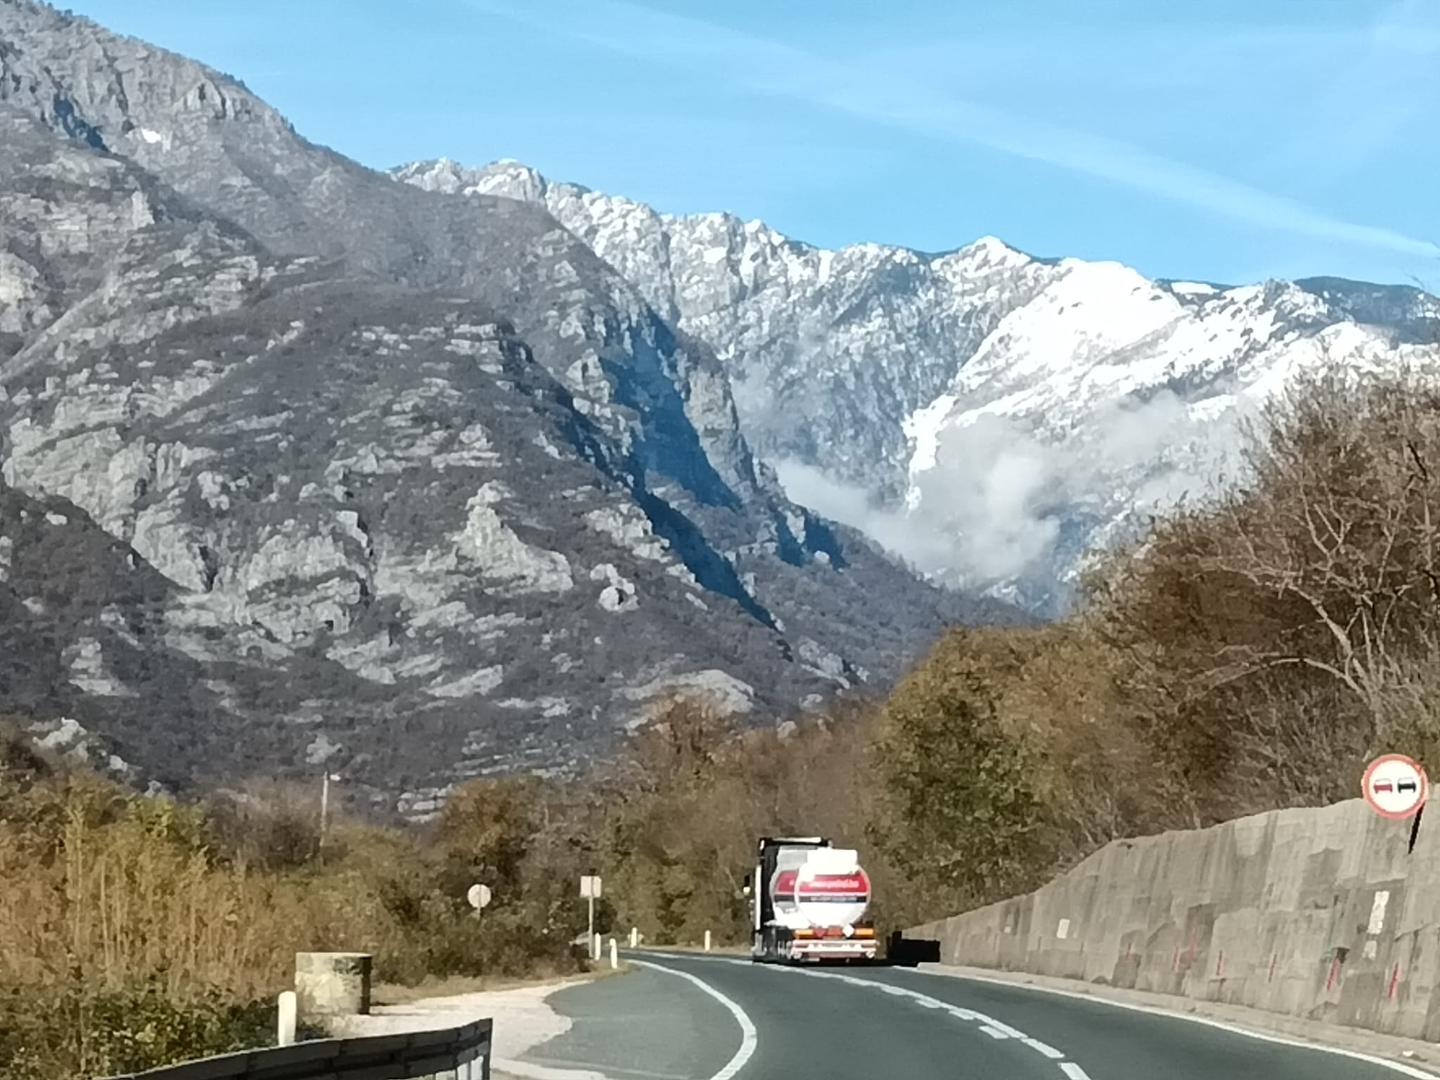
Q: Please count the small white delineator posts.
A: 5